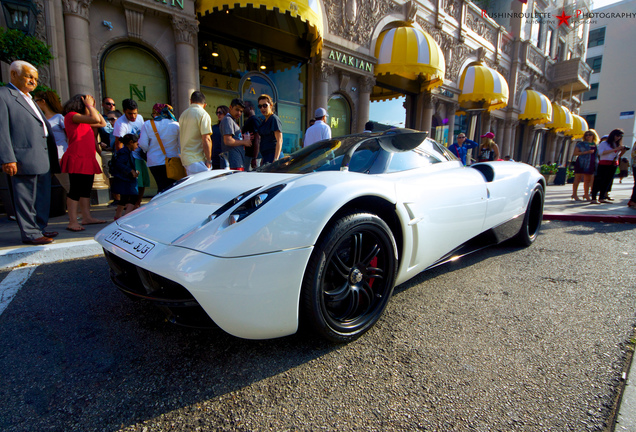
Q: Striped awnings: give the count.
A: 6